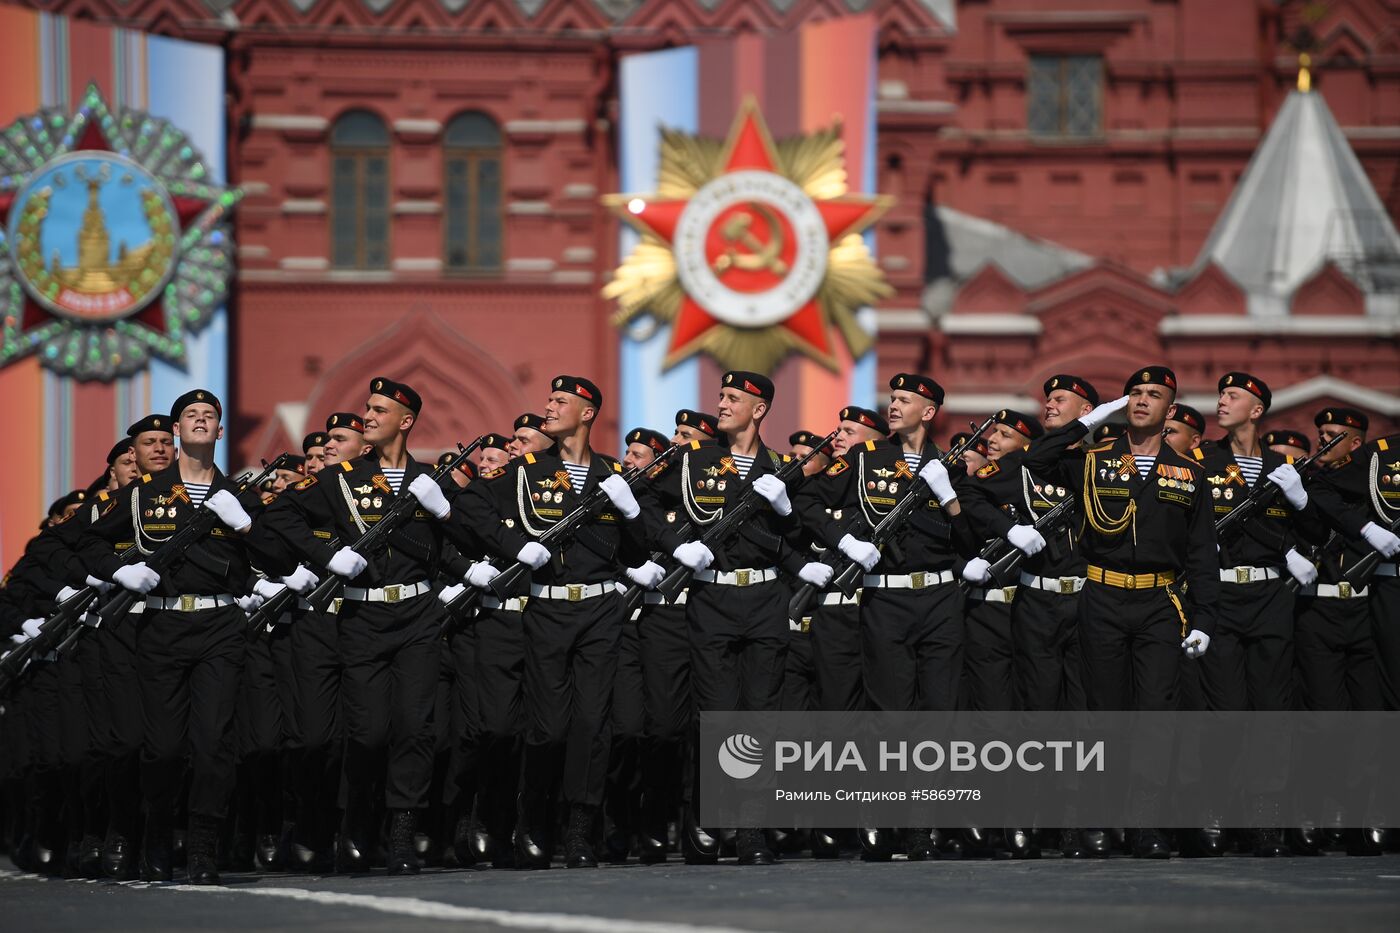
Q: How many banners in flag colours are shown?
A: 2